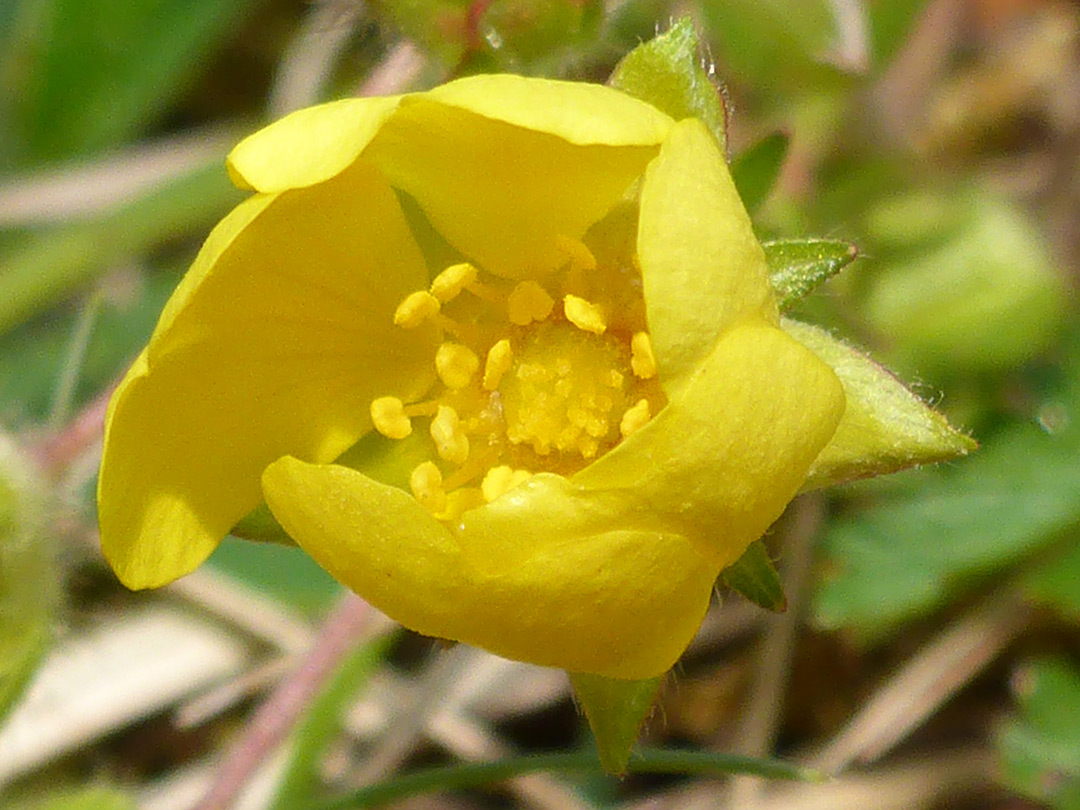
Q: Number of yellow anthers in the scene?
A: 13